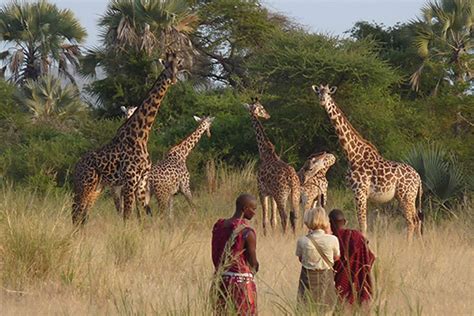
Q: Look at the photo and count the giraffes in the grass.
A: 6